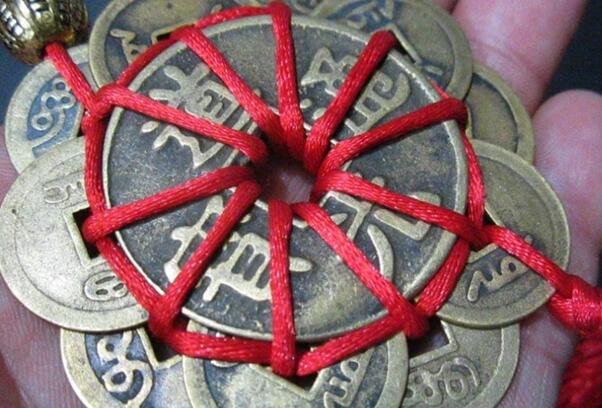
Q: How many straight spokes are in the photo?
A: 10